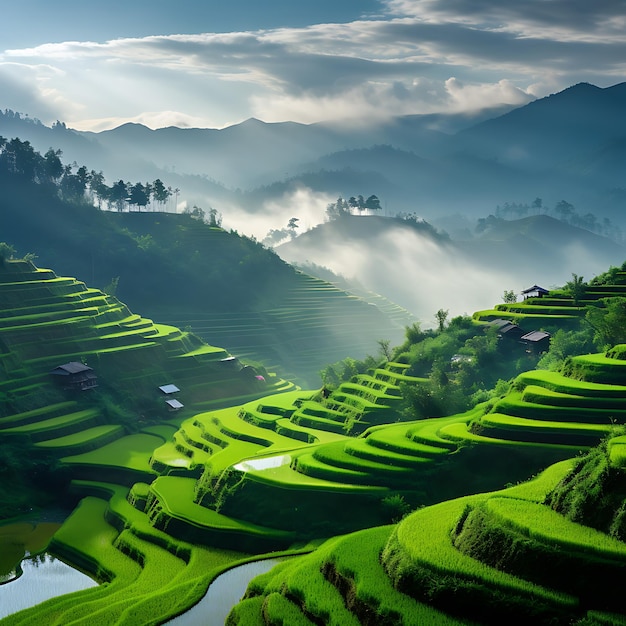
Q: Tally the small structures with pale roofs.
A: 2